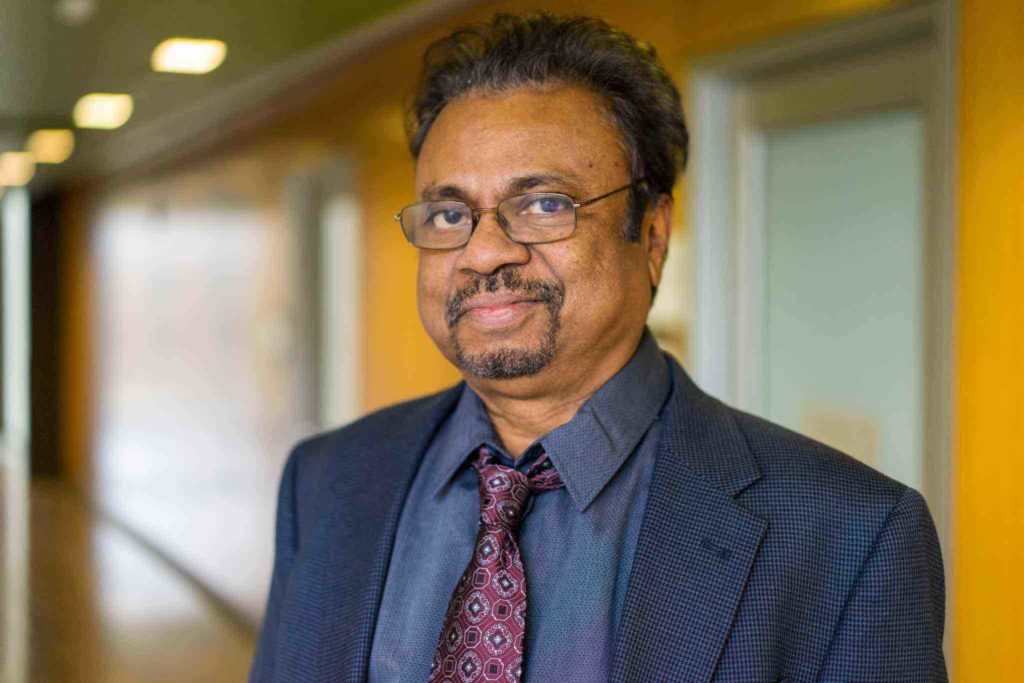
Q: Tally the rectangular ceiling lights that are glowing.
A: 4